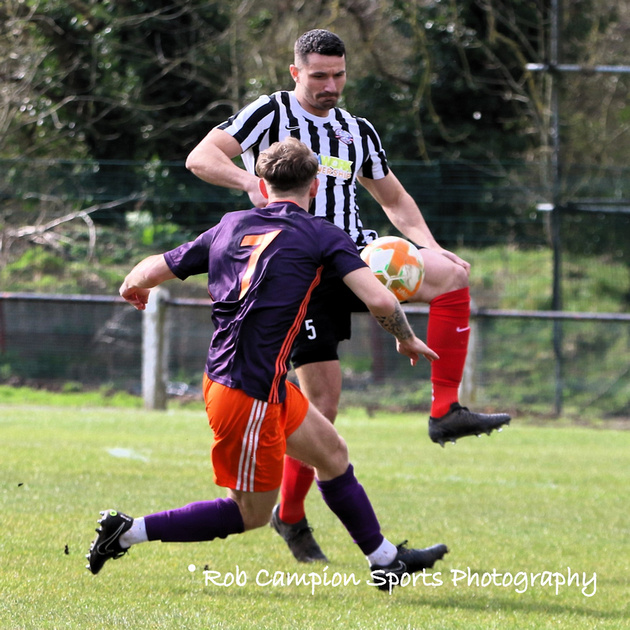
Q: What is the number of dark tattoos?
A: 1